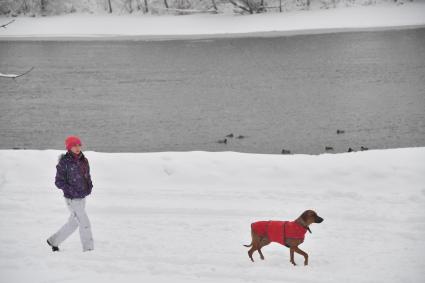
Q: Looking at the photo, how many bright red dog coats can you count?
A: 1